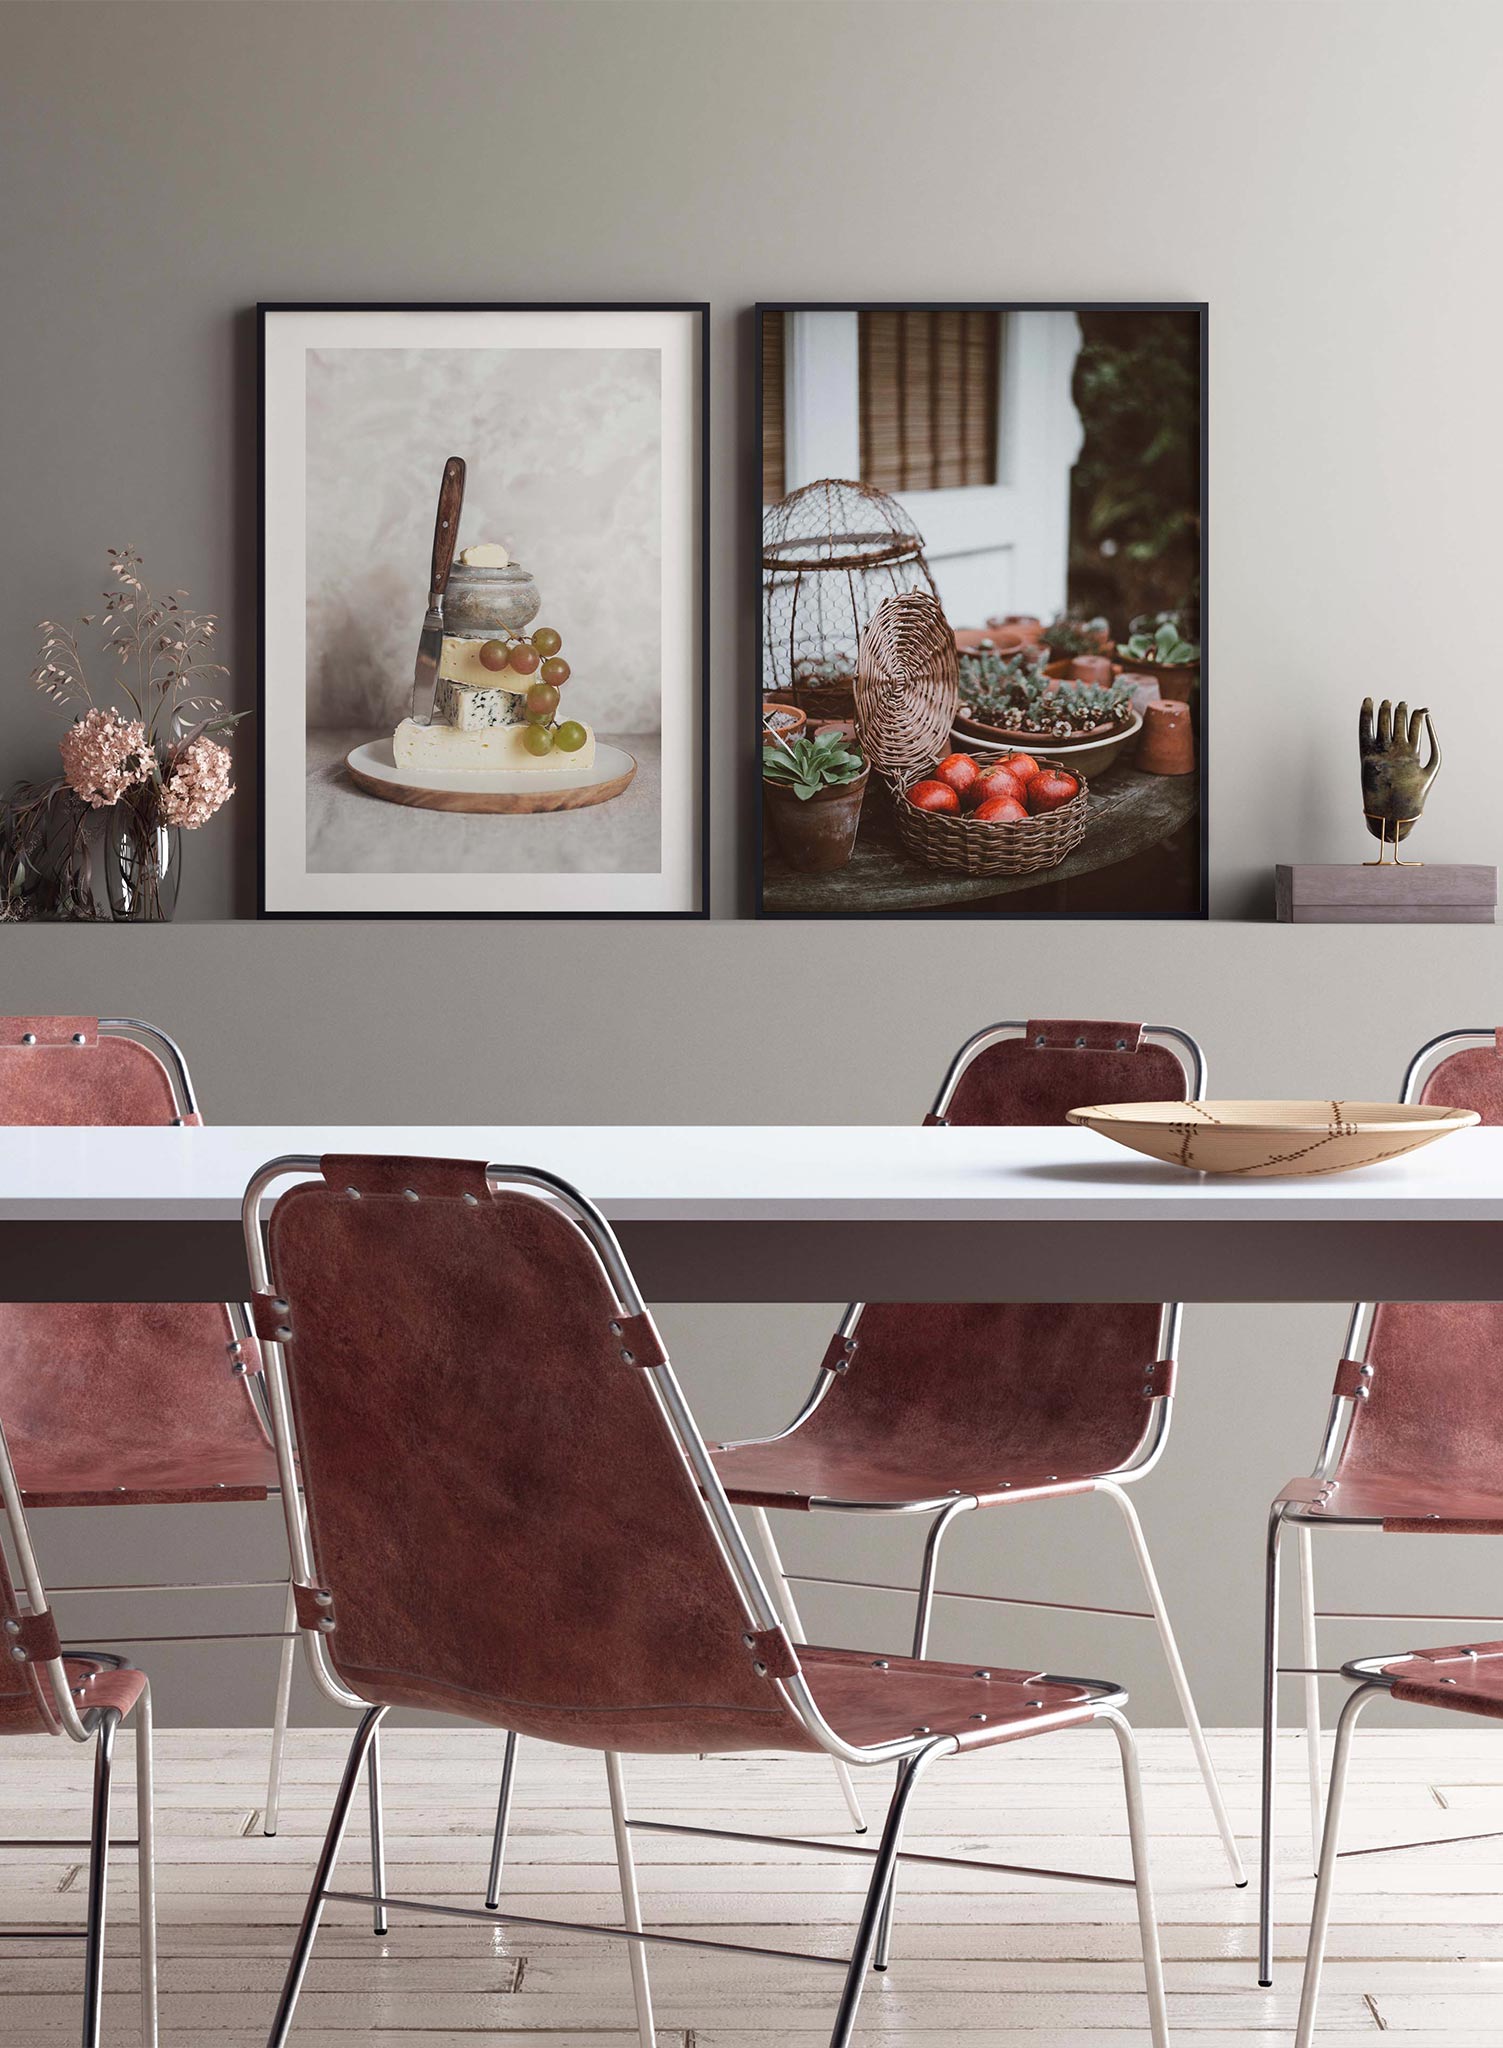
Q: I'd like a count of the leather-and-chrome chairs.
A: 6